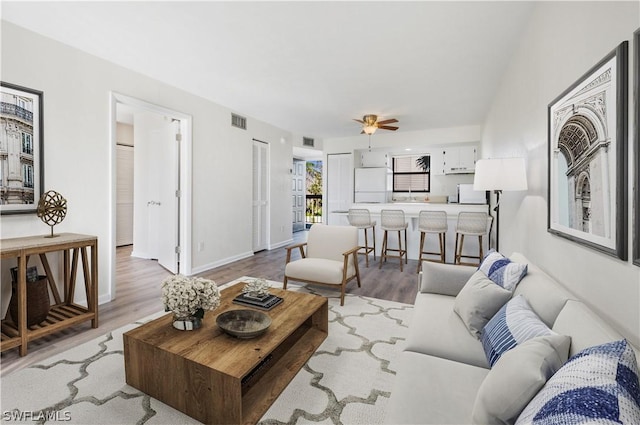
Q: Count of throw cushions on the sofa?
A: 5